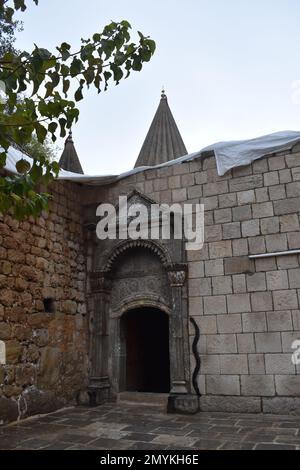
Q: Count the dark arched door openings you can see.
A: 1